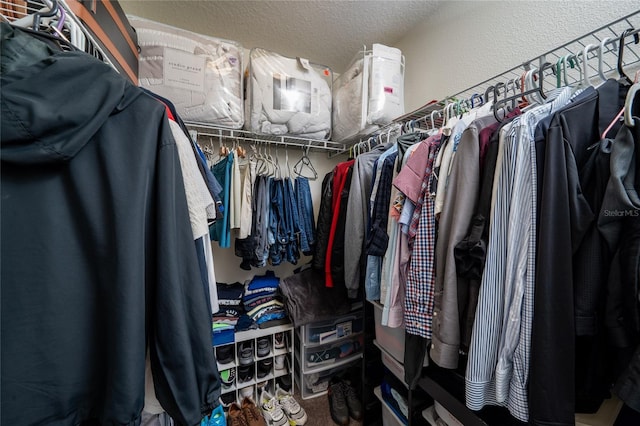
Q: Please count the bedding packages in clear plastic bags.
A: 3